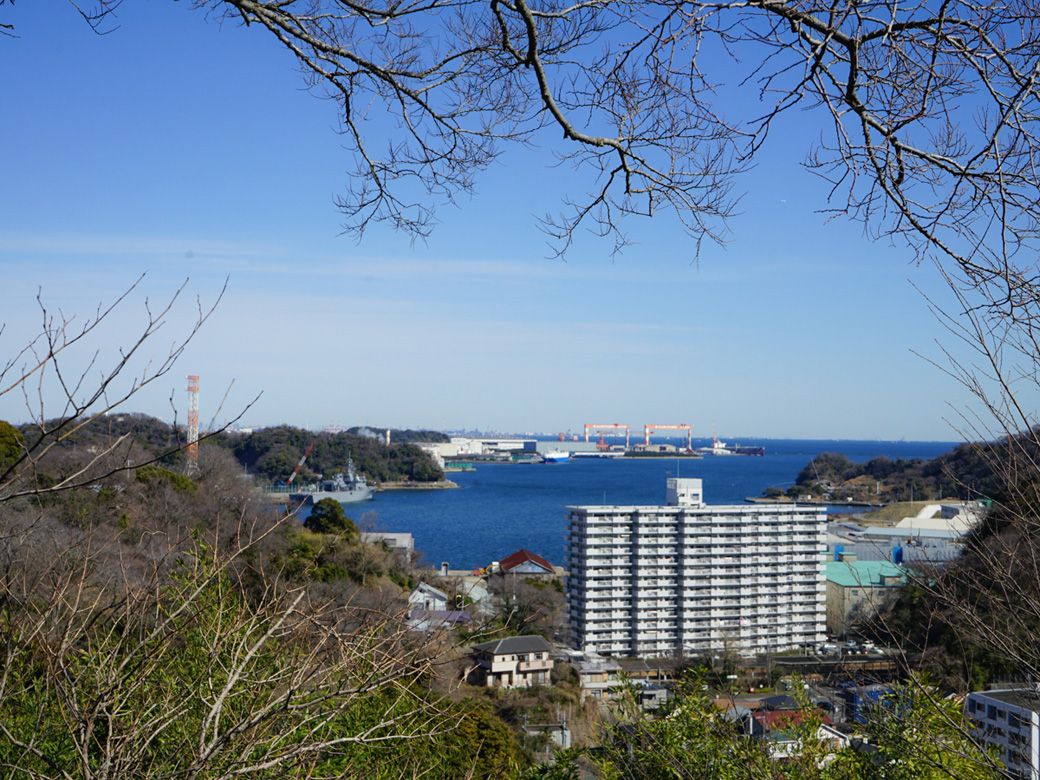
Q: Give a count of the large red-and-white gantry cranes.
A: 2